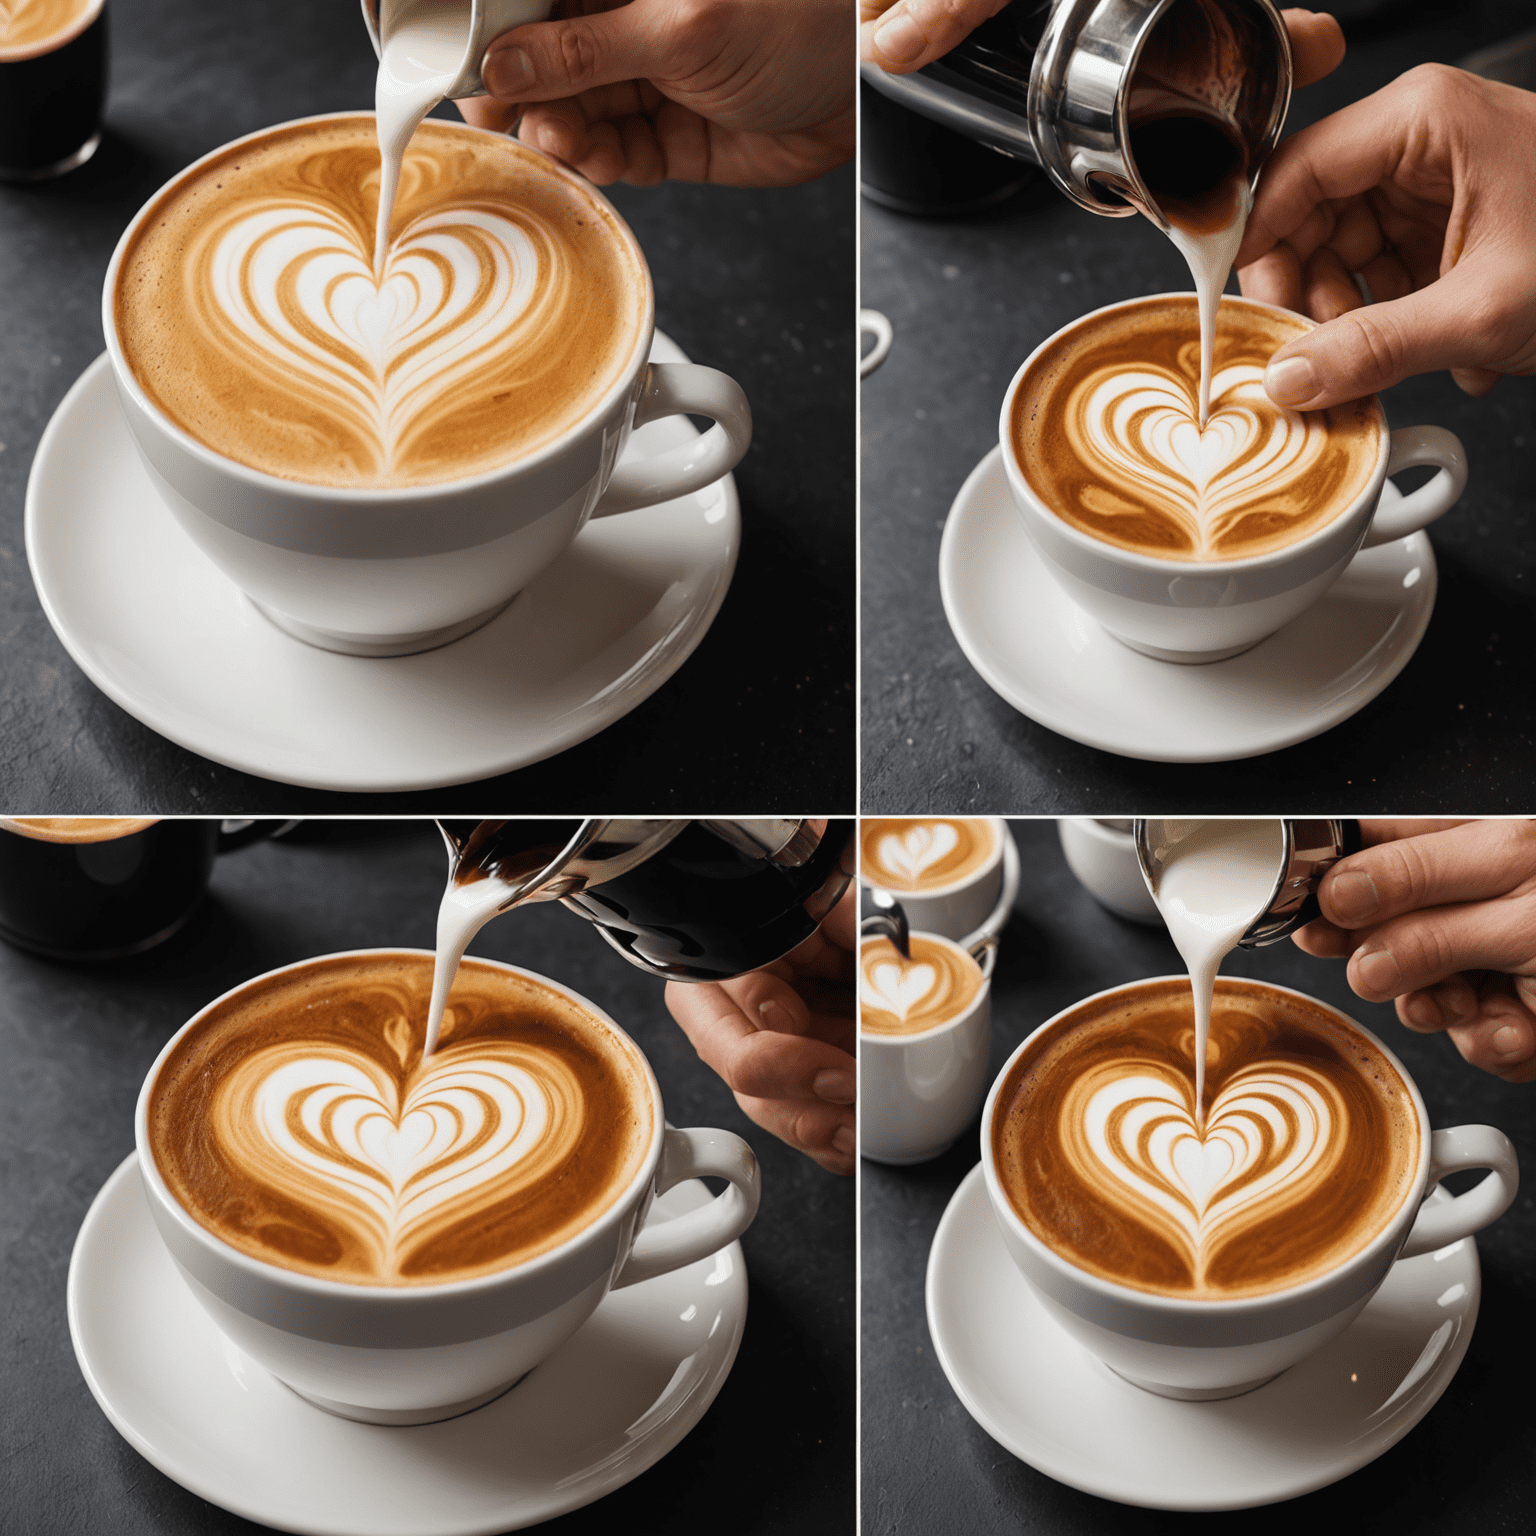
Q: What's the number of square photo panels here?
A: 4